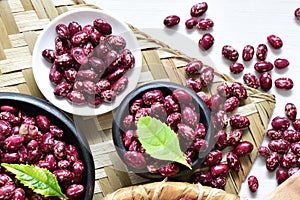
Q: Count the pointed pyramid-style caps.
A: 0